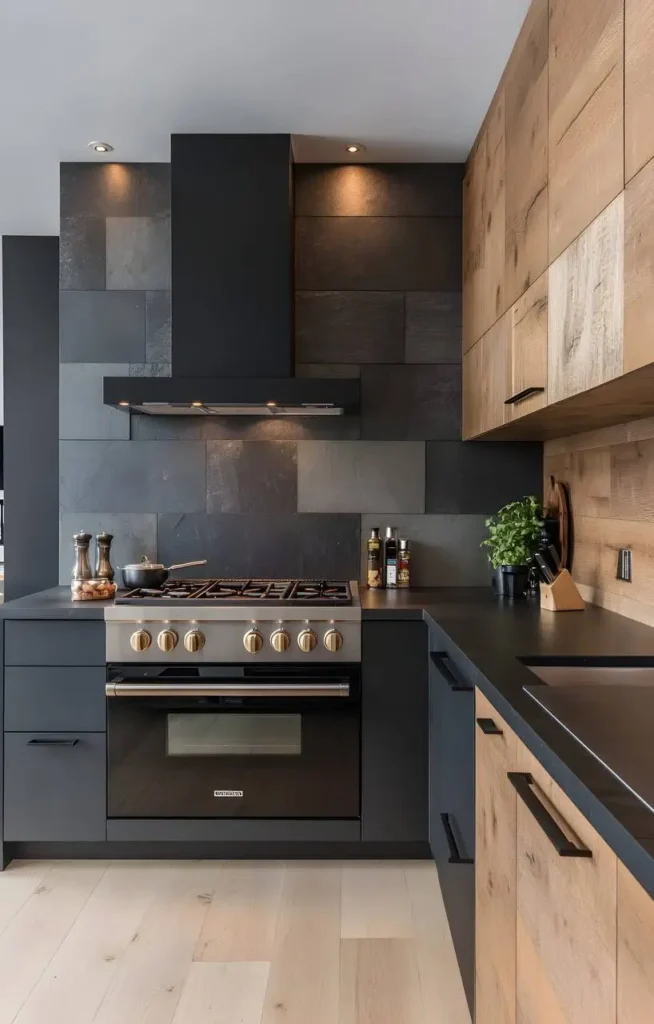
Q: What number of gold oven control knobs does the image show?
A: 7